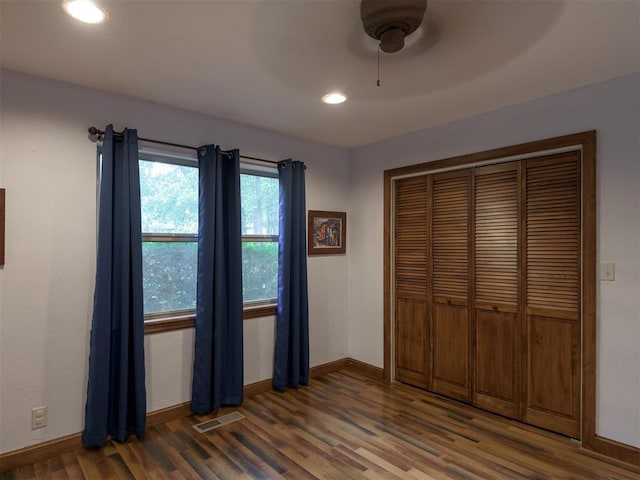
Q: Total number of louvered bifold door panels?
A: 4